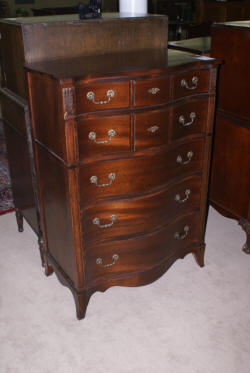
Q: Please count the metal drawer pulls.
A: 12